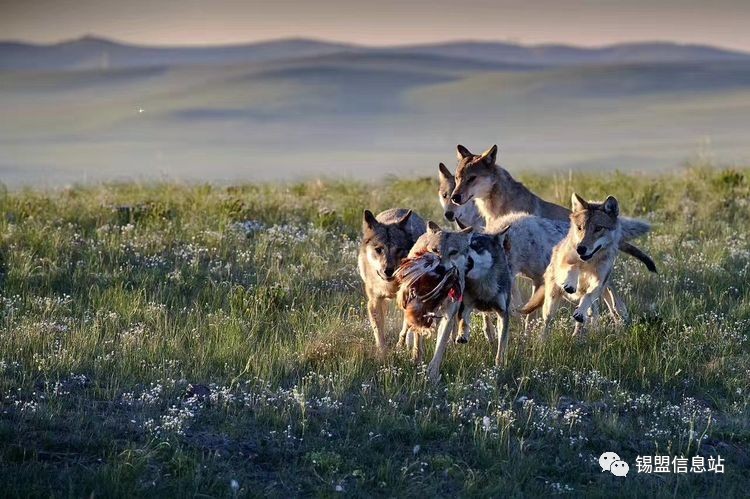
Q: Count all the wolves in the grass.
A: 6